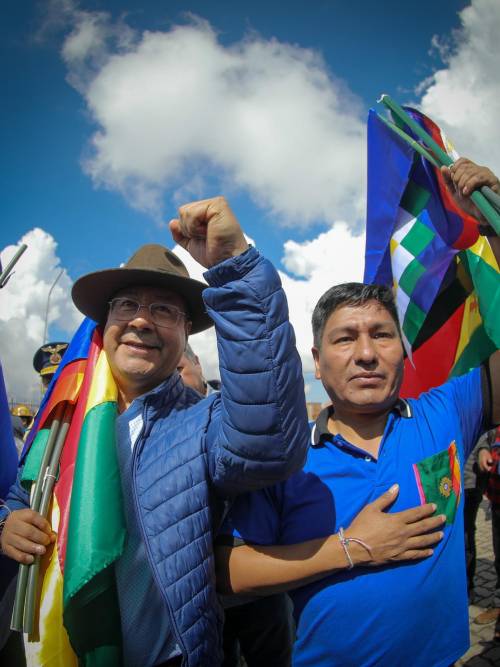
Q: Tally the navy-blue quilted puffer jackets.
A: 1